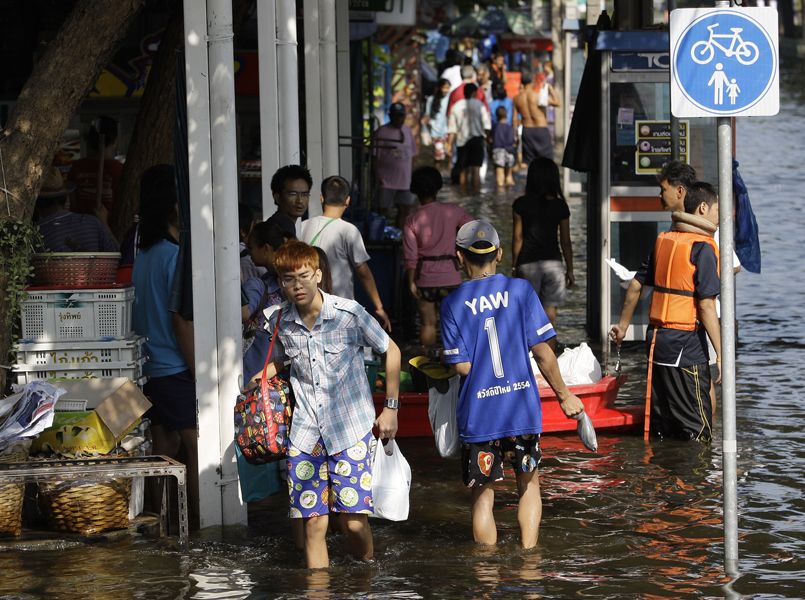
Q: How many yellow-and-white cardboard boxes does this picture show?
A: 1